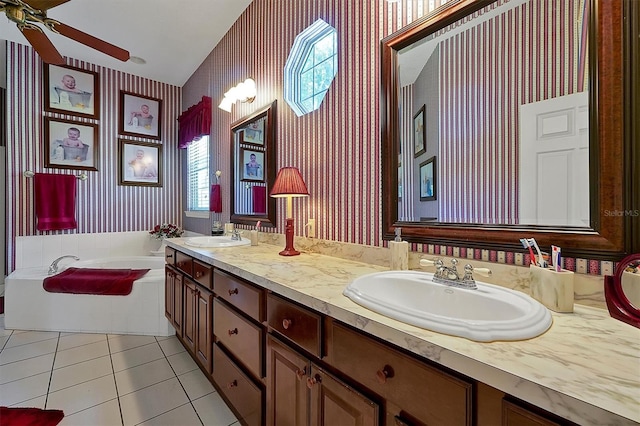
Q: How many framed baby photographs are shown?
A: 4